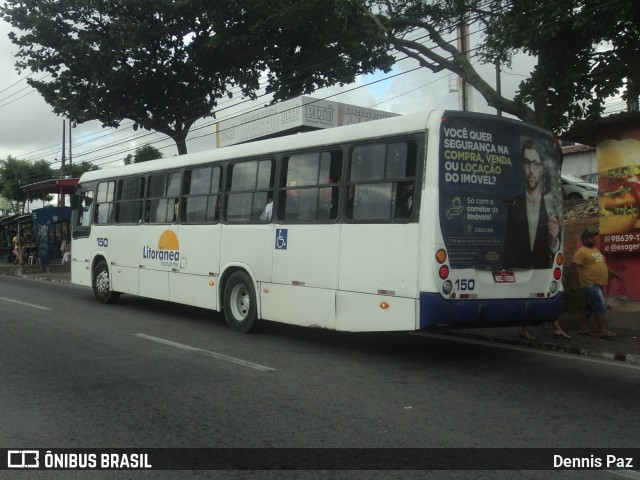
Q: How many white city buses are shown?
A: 1